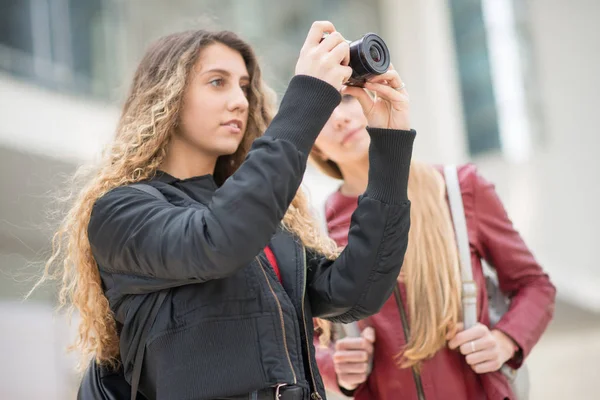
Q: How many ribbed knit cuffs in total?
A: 2